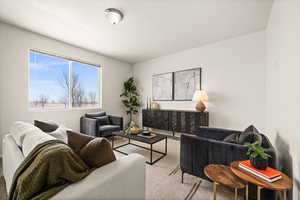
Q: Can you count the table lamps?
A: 1